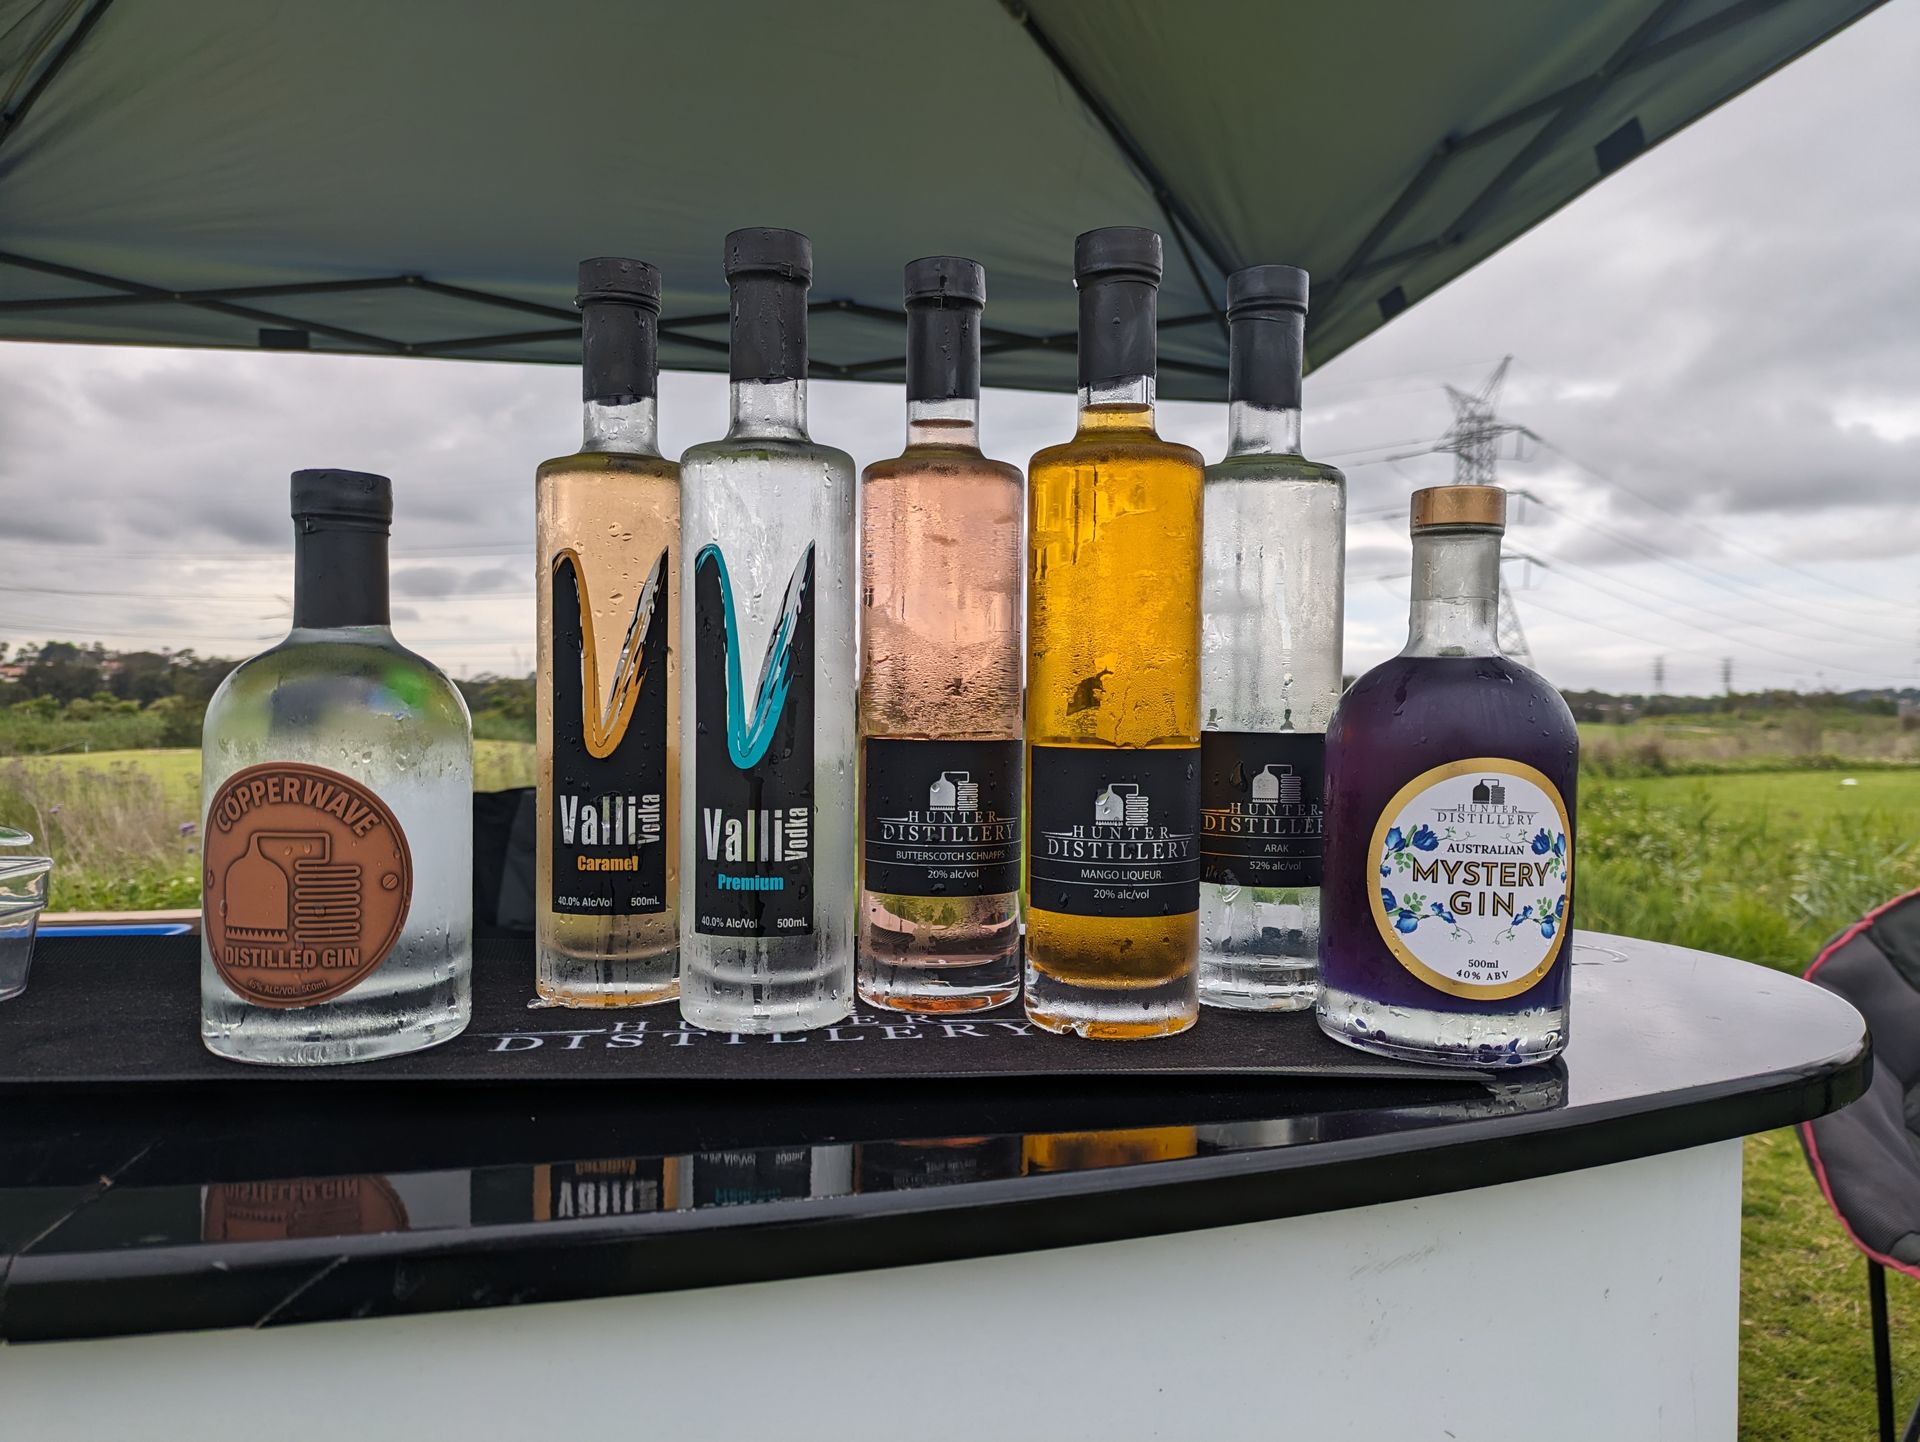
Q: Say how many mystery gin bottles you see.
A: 1